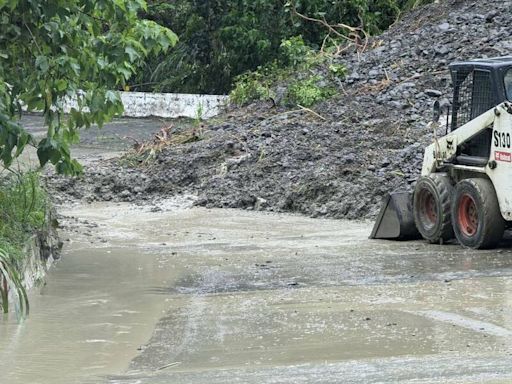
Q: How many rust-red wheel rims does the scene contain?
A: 2